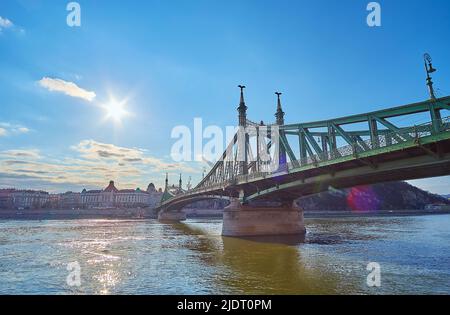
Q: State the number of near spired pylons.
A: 2